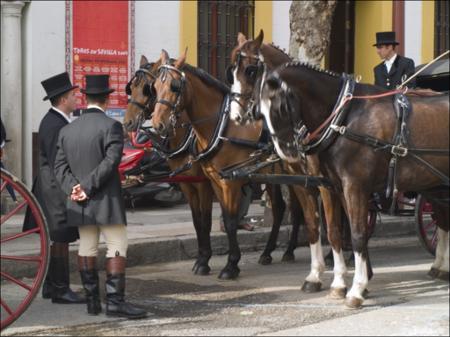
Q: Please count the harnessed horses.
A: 4